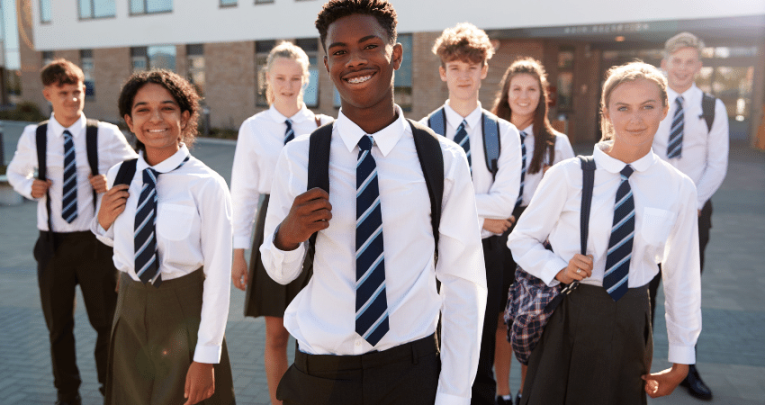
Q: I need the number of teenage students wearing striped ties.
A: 8